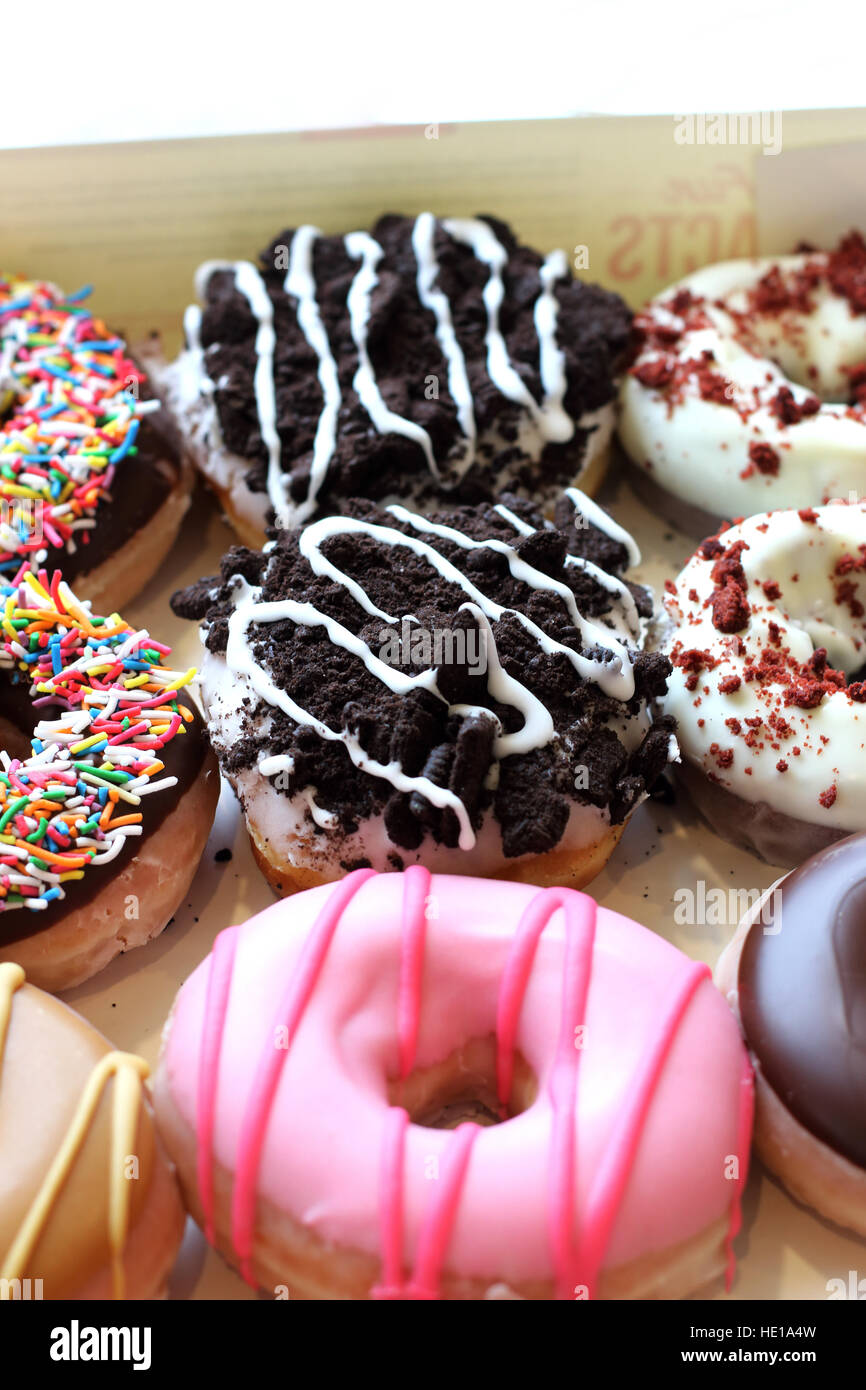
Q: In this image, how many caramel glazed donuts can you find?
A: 1